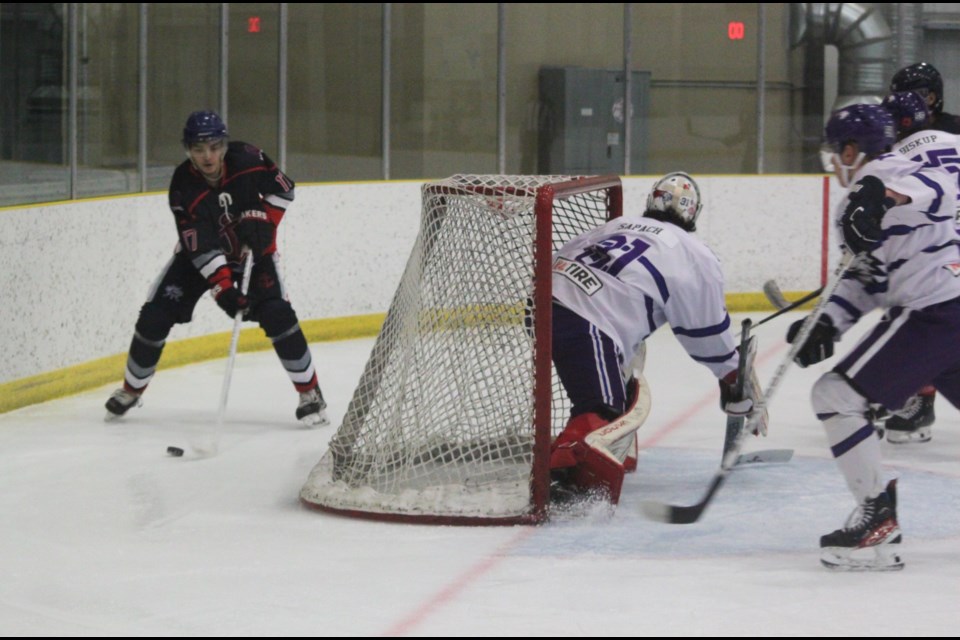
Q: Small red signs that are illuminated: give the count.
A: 2